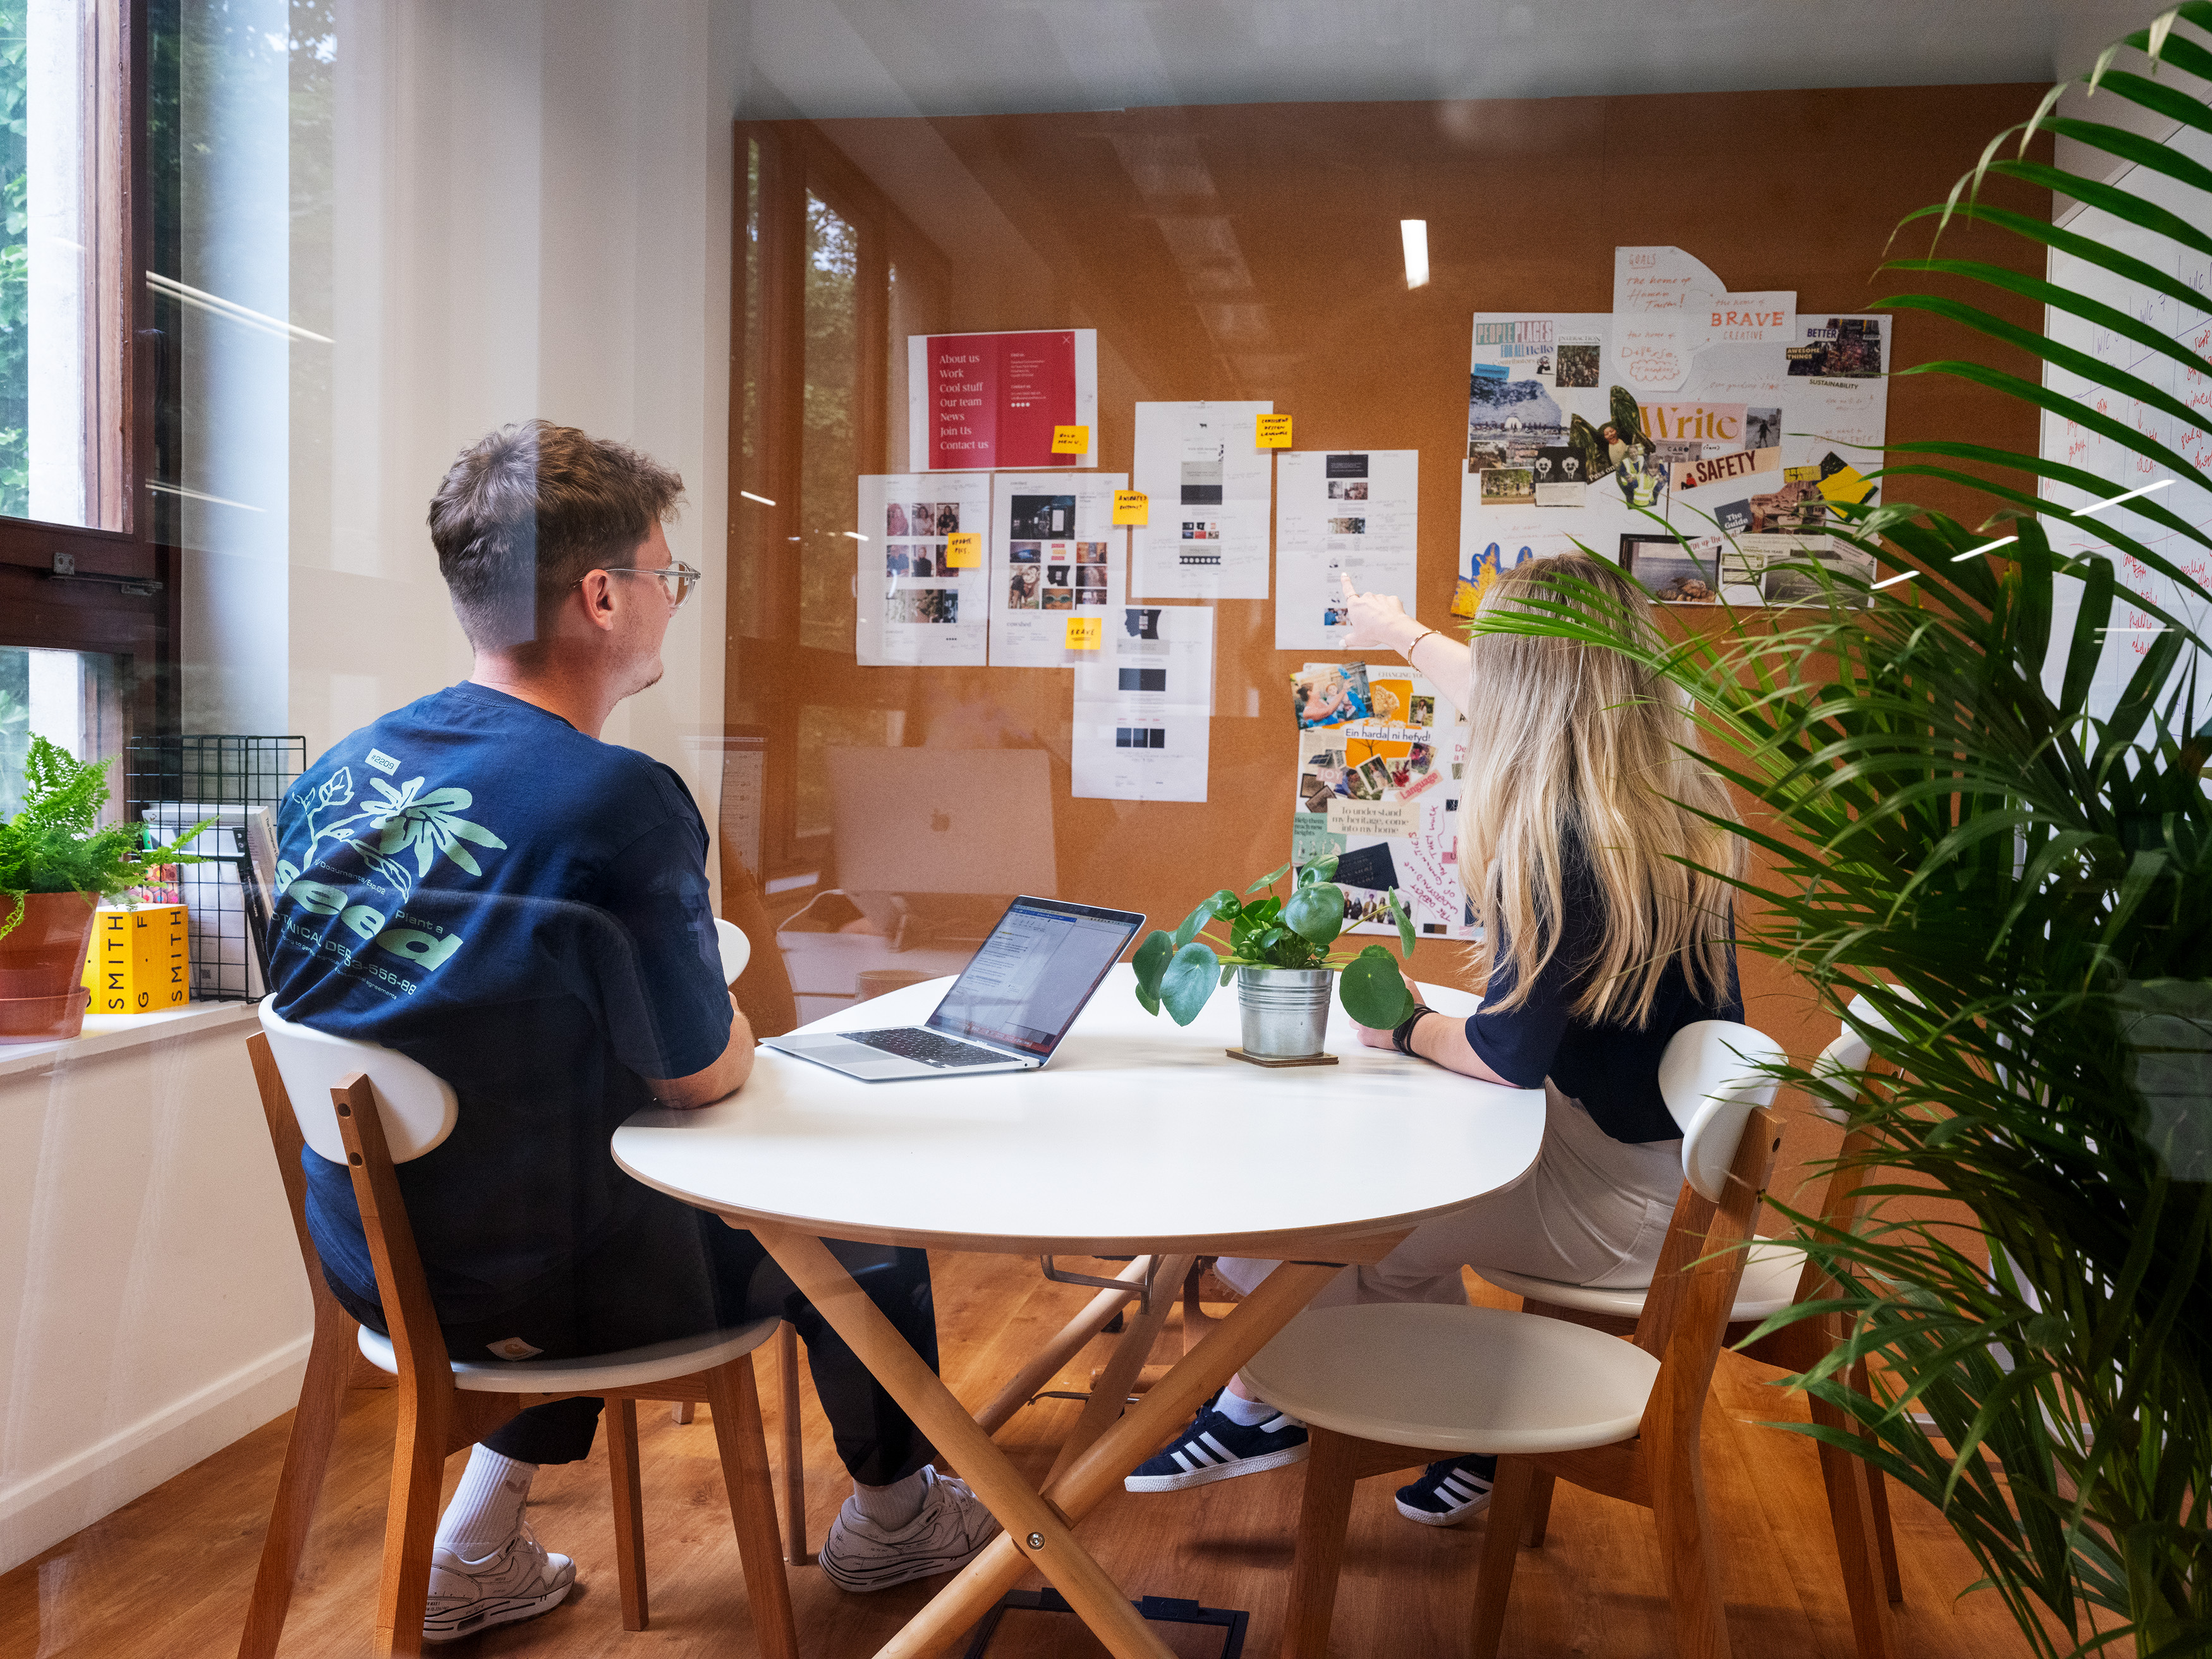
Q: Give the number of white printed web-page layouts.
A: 5